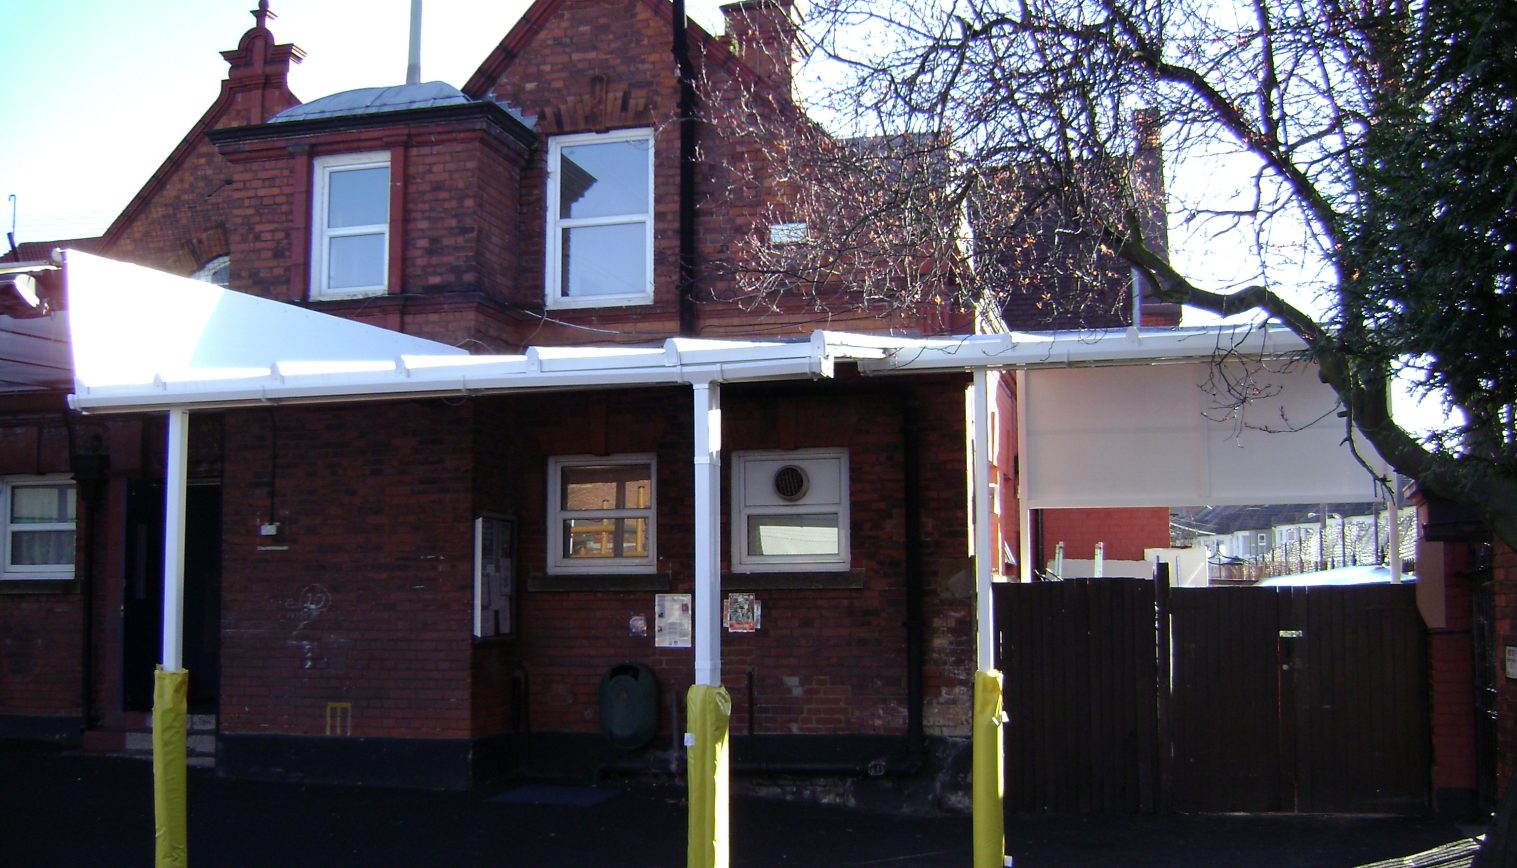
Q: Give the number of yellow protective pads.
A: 3